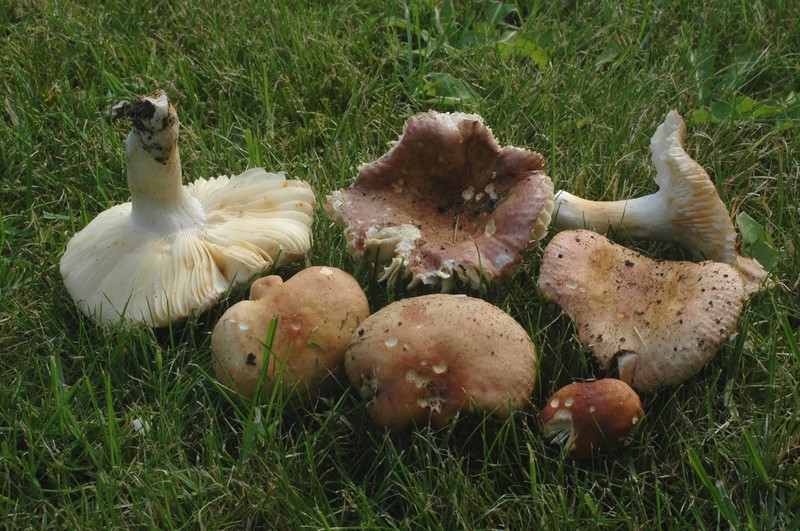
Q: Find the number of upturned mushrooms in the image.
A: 1